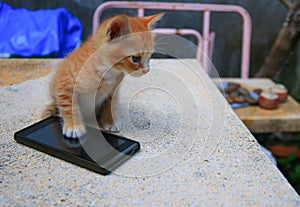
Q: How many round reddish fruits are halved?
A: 2